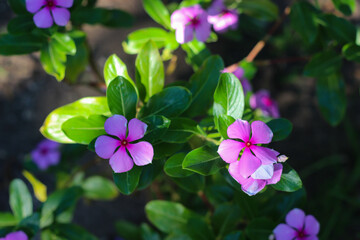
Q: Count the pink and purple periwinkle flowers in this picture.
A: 11